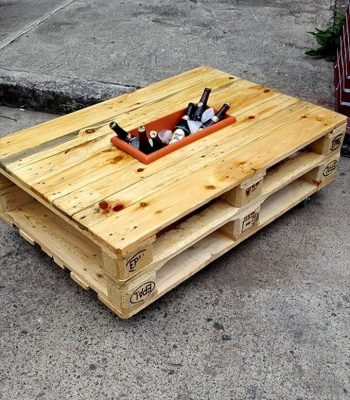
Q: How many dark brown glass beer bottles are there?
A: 6